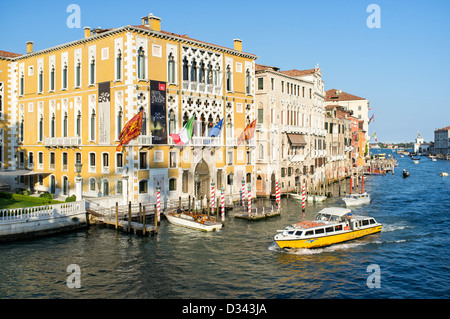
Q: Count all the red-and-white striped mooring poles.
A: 8